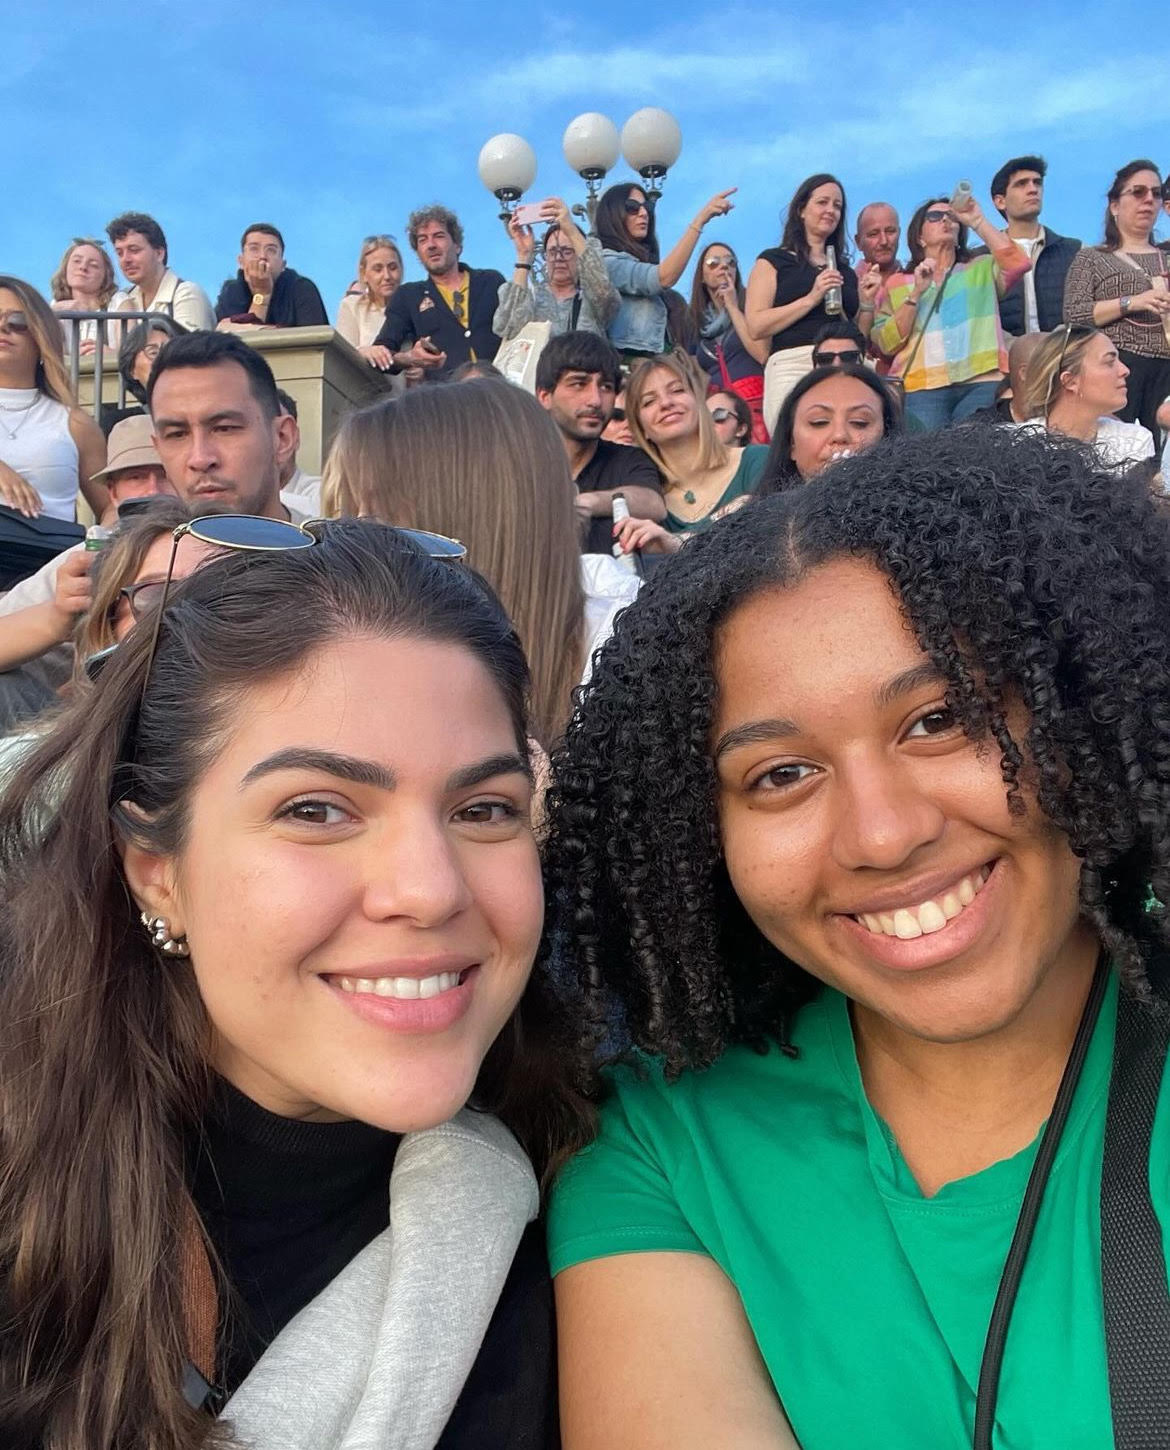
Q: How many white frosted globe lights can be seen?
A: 3